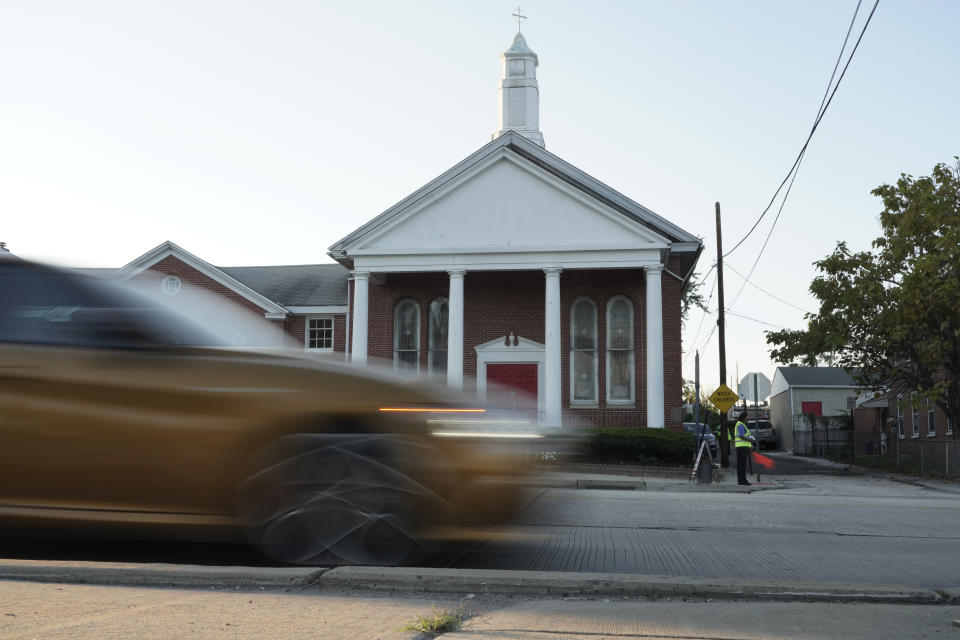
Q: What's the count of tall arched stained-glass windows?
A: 4